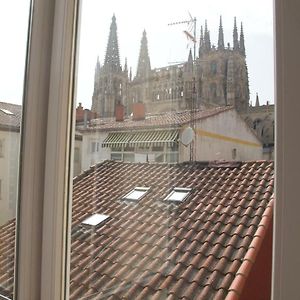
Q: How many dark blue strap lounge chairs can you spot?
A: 0